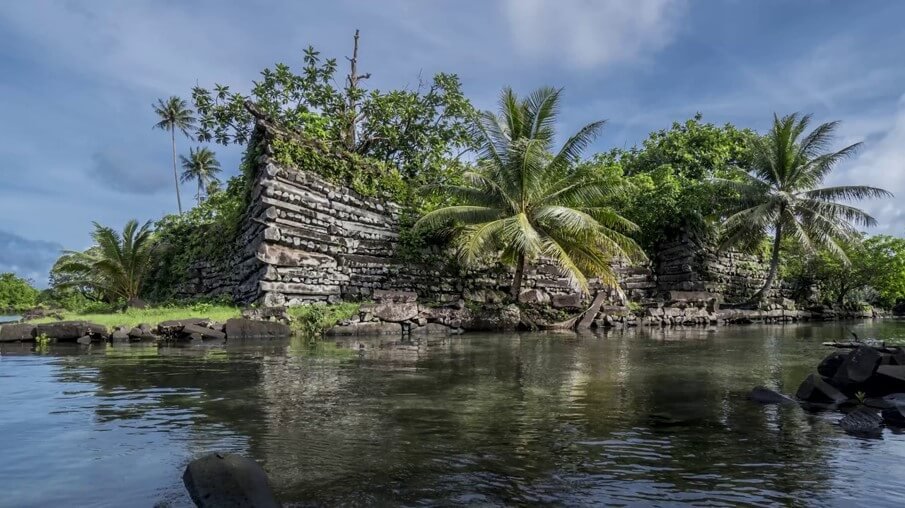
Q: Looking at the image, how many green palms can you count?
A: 5